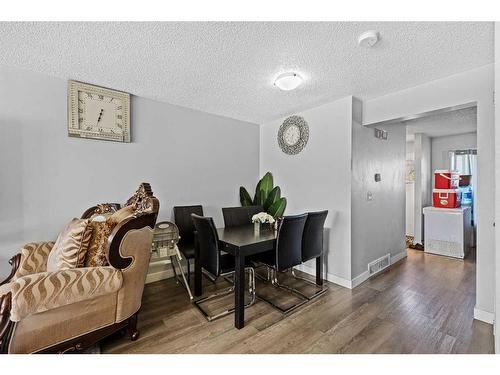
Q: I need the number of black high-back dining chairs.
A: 5